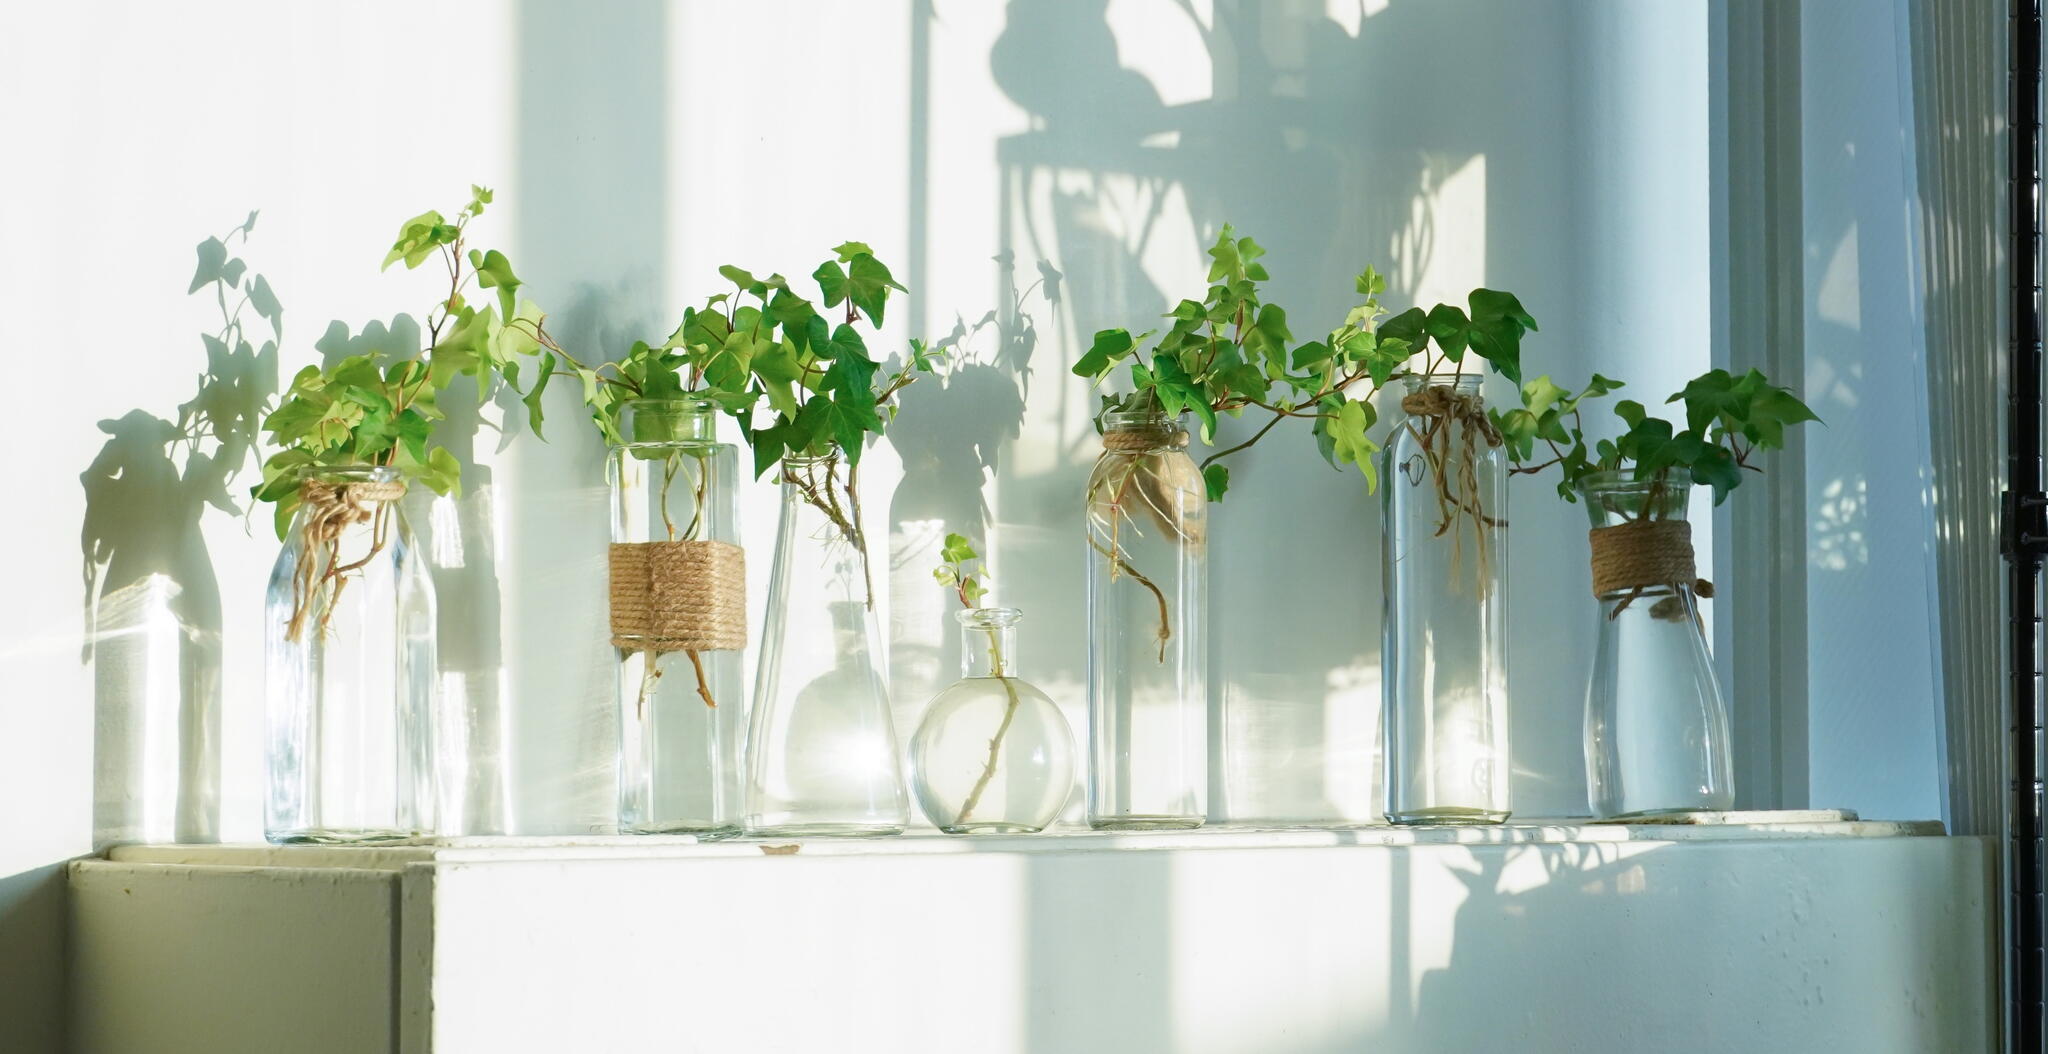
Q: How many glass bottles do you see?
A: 7